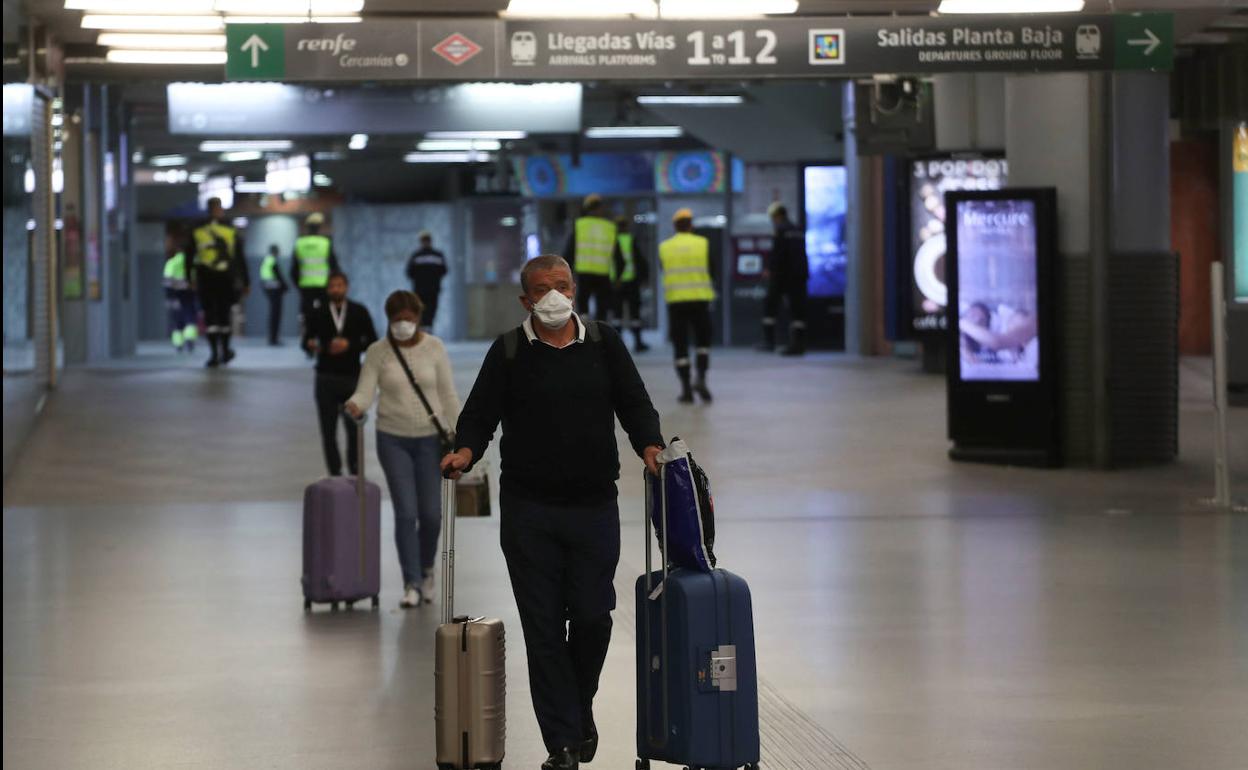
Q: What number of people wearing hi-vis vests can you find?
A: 7